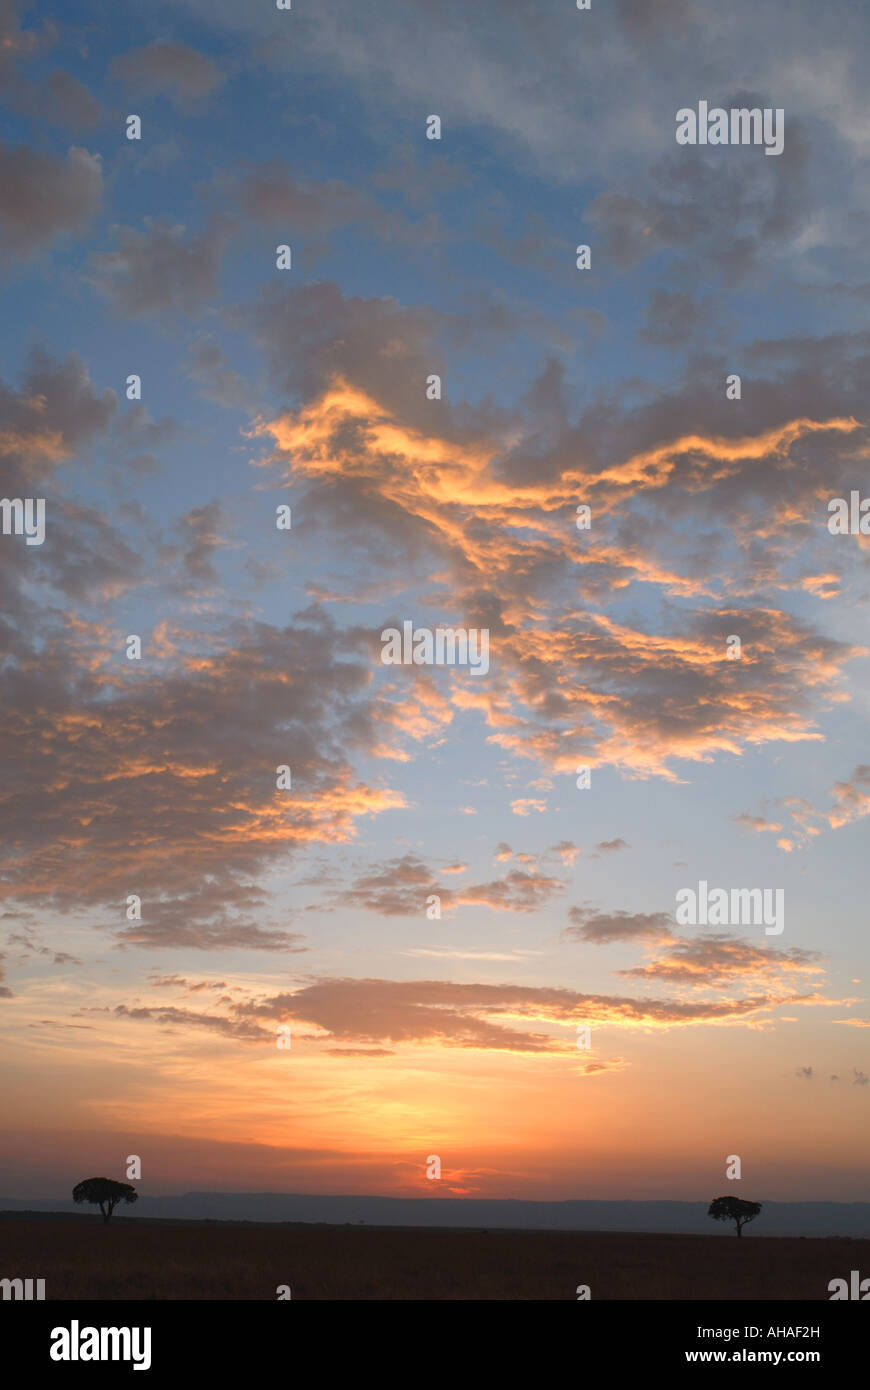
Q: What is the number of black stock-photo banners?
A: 1